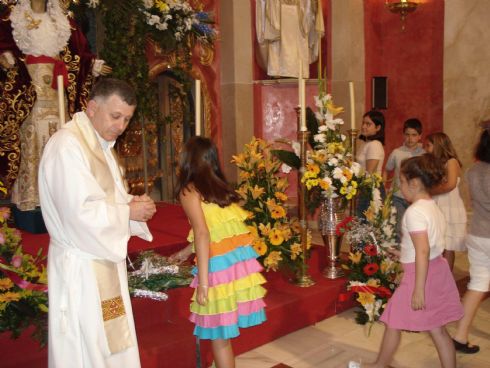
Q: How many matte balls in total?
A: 0